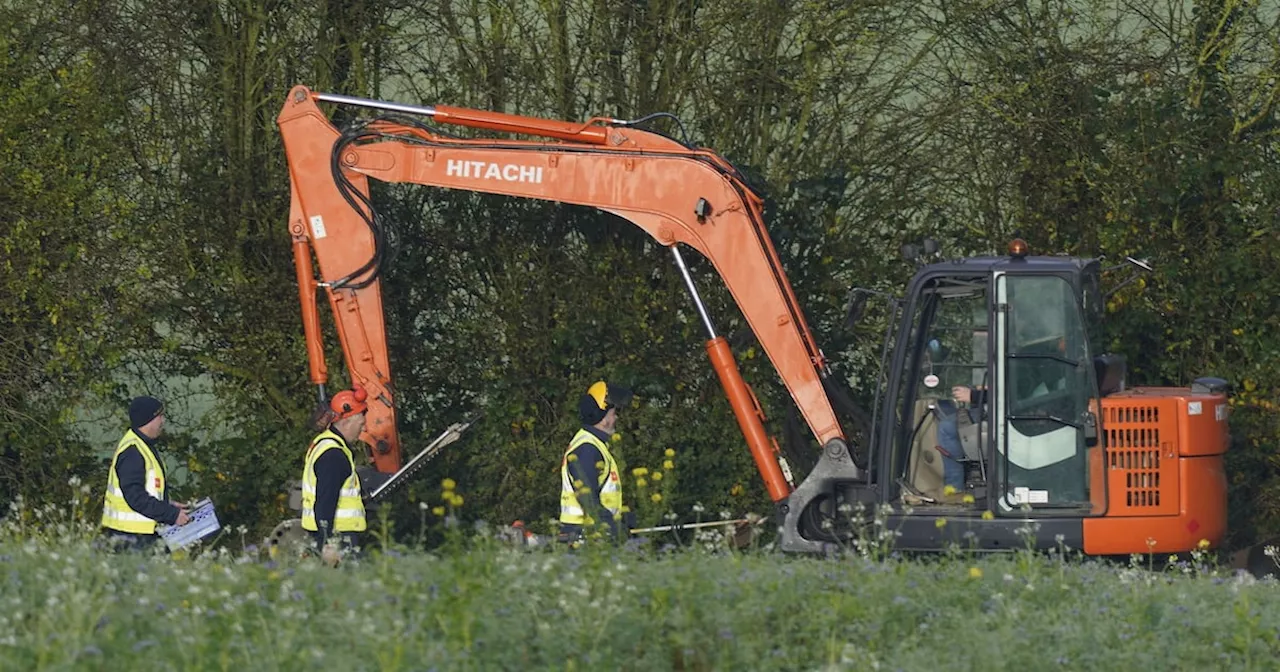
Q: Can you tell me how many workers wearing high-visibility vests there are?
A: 3